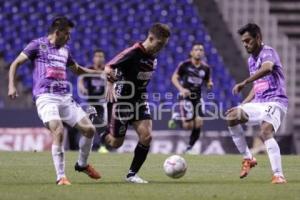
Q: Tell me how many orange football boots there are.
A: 4